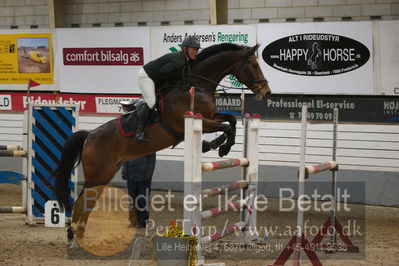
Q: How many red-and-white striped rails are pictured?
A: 5